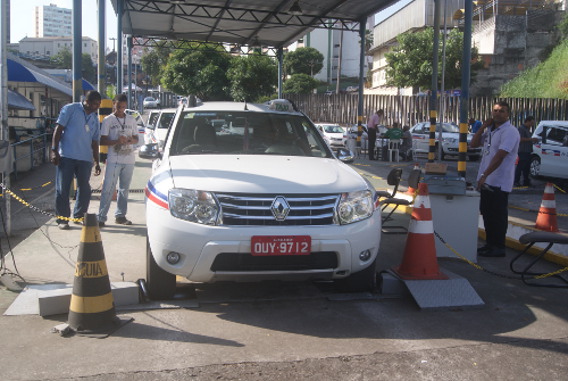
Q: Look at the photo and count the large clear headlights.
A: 2